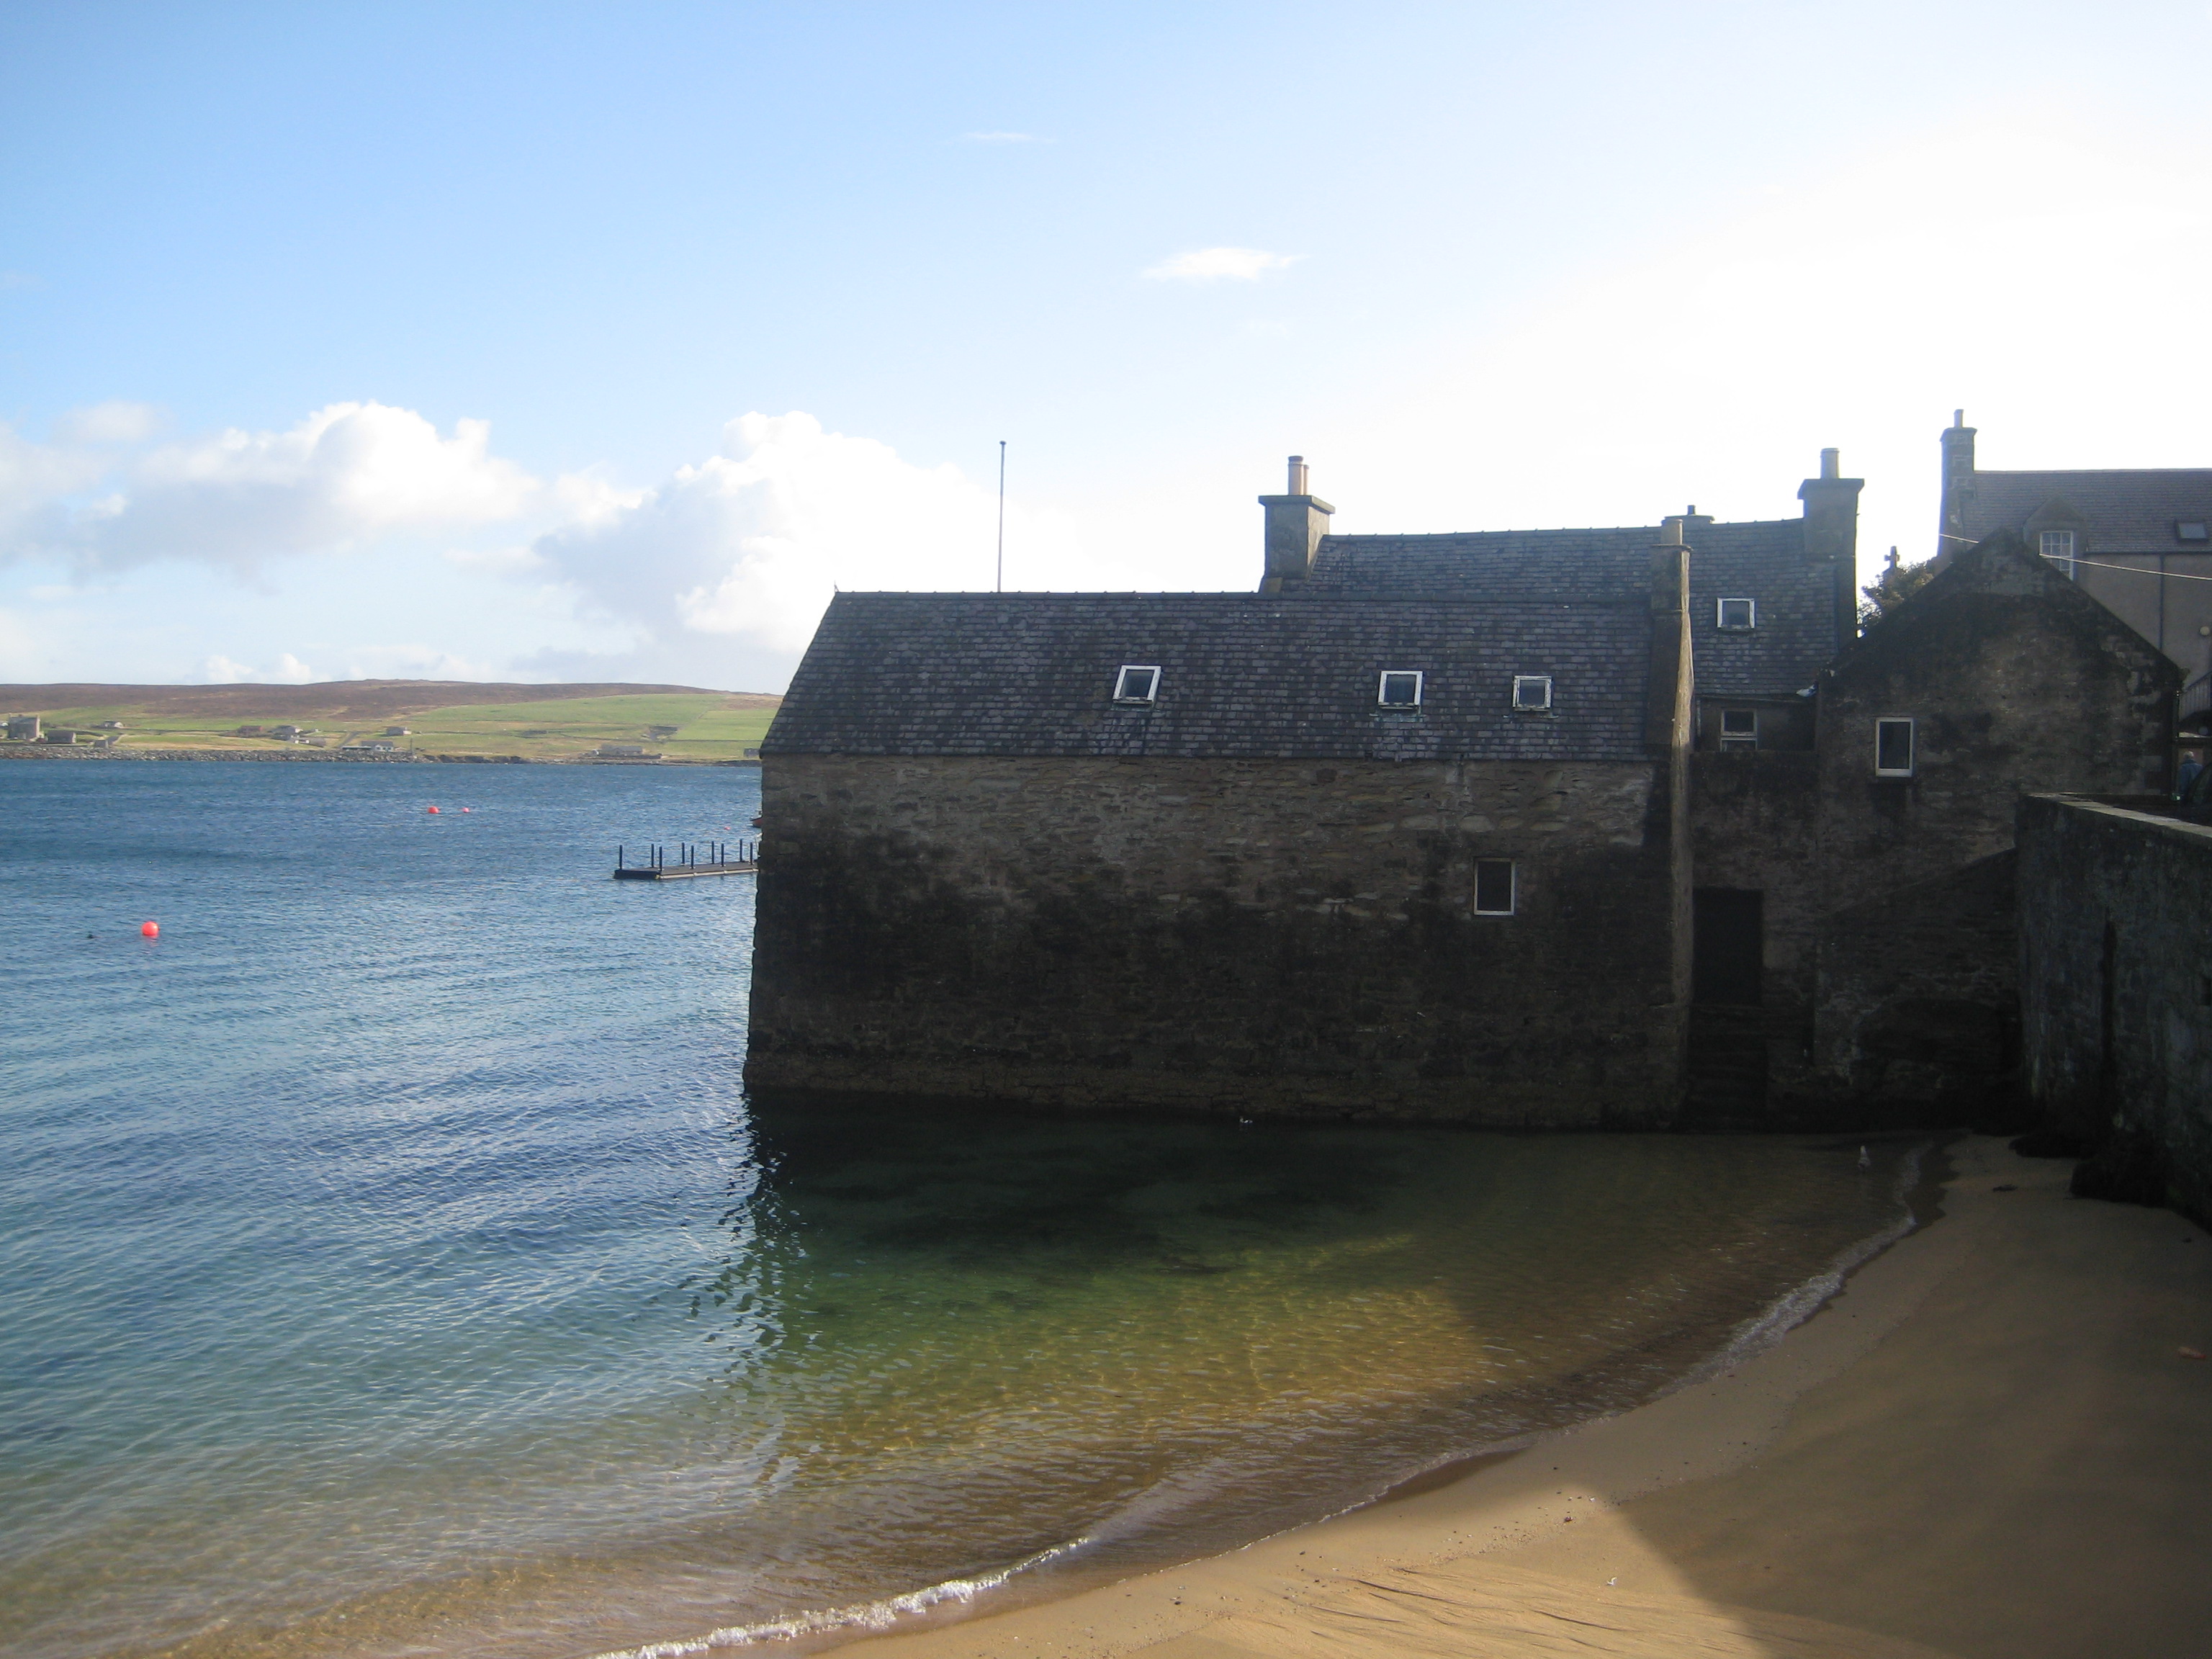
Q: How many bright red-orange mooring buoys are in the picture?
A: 3